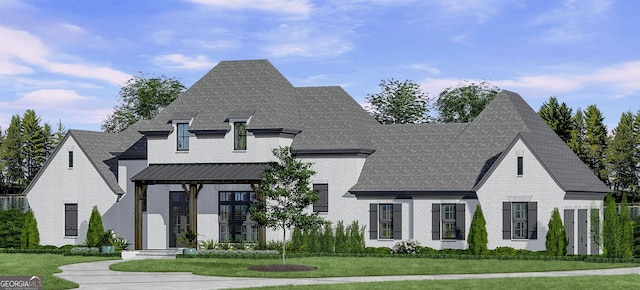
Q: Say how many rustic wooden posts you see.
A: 3